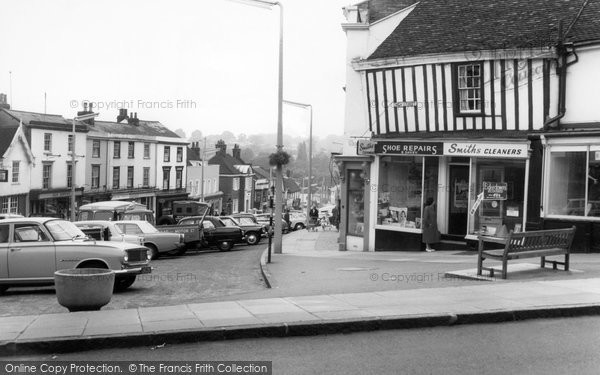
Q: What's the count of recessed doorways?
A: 1